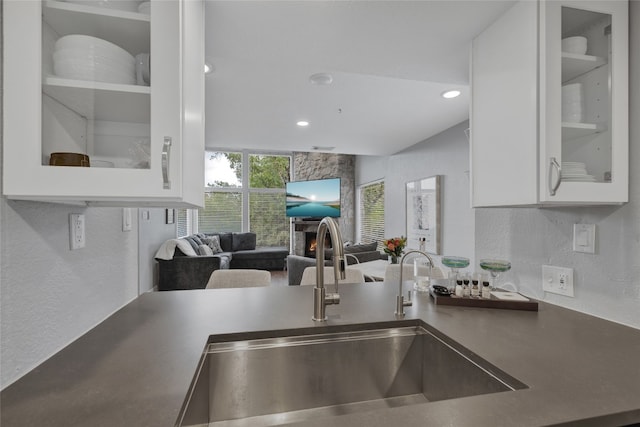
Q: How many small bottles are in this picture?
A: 4